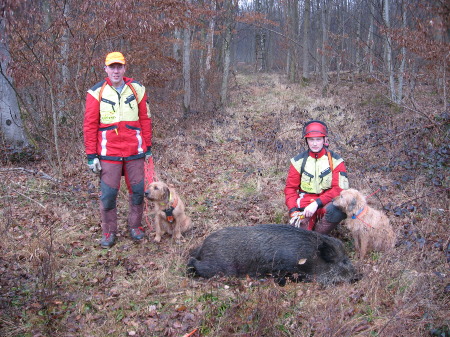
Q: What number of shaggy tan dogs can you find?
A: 2